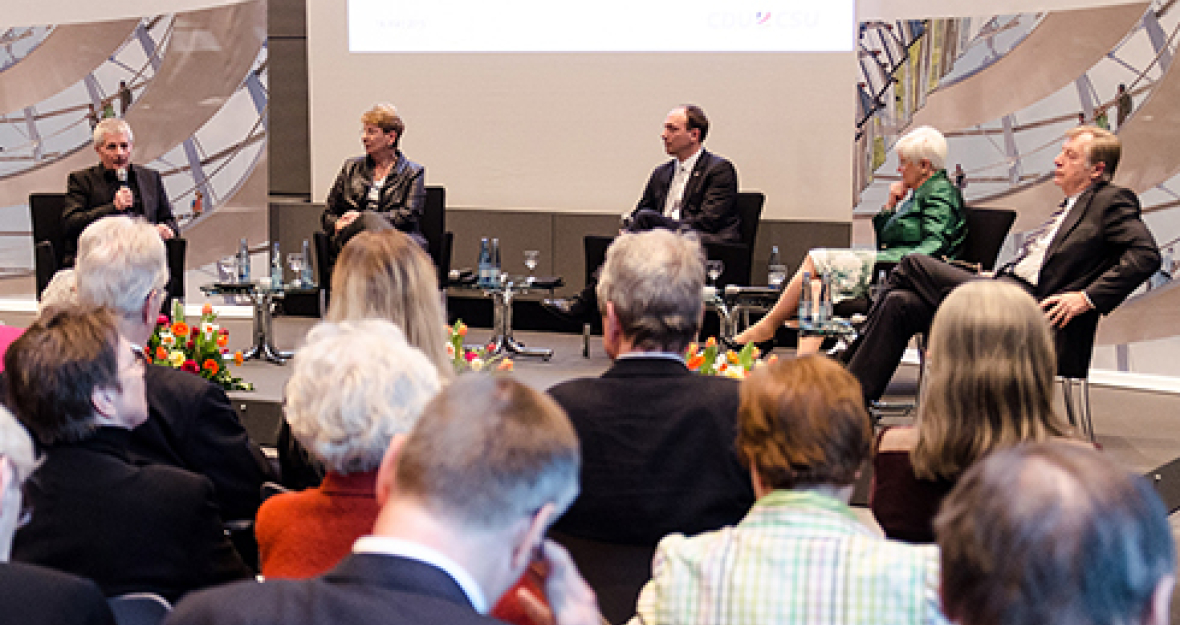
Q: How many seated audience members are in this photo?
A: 11